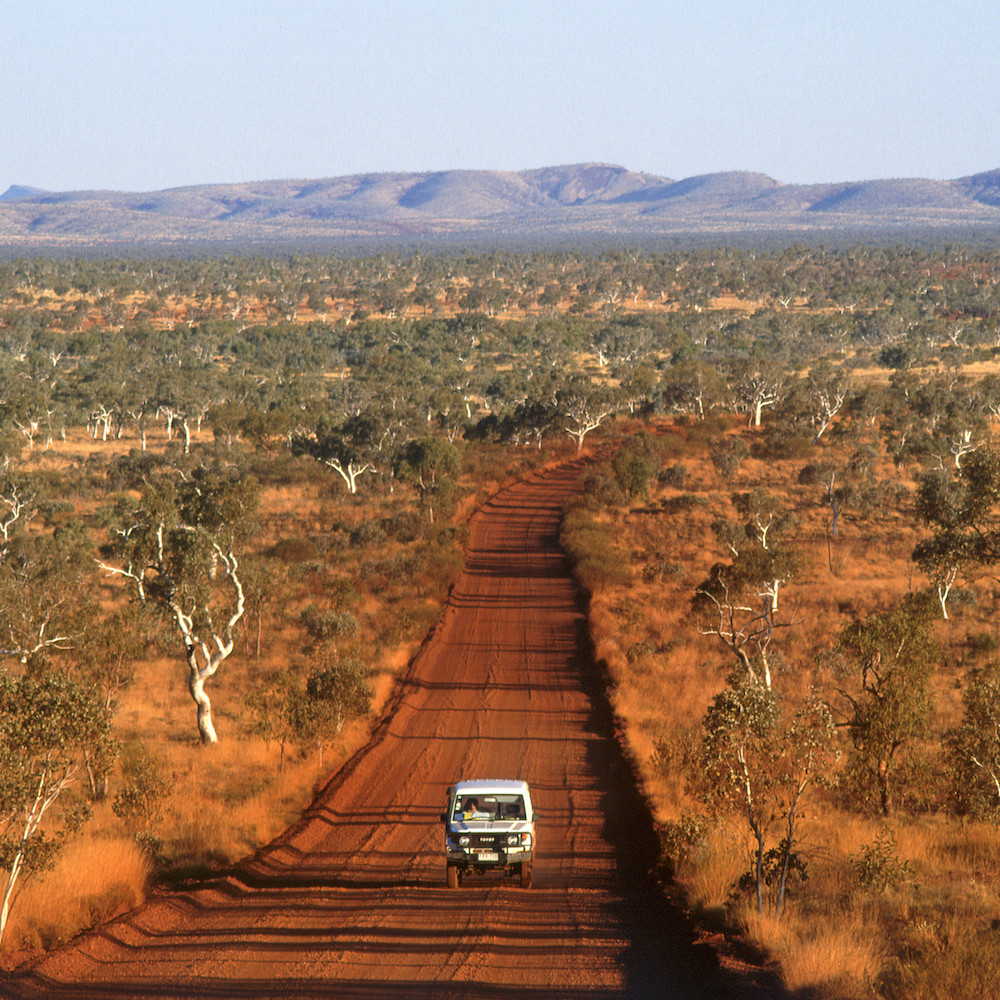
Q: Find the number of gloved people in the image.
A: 0